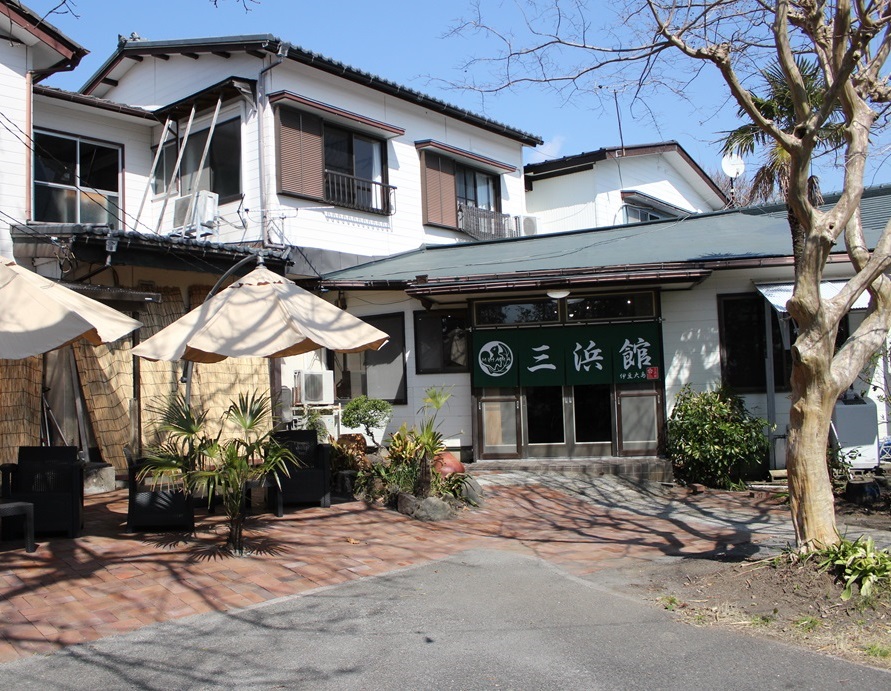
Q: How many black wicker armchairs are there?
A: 3